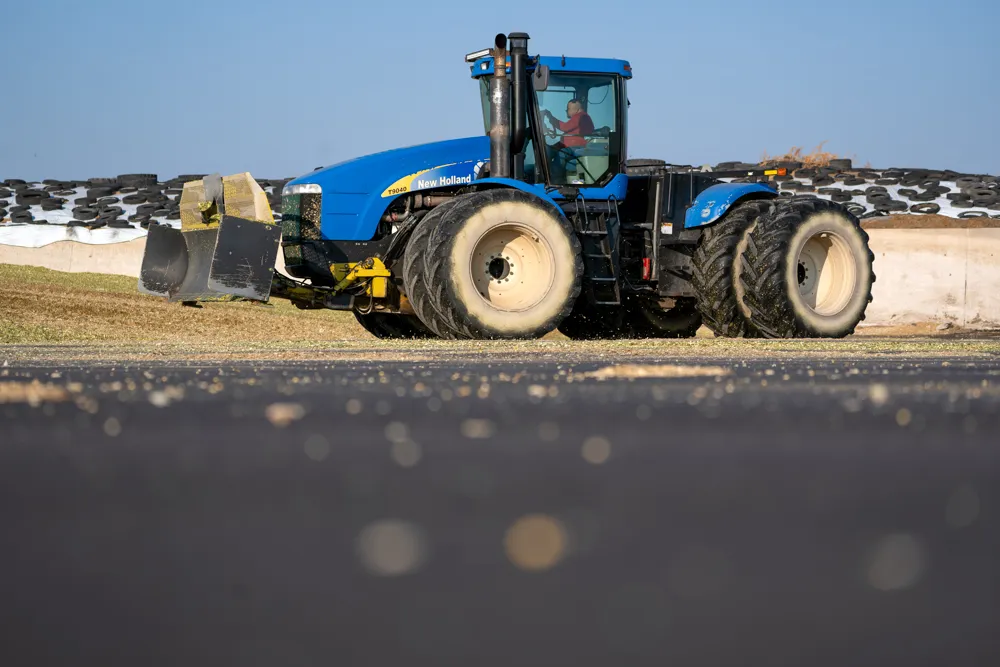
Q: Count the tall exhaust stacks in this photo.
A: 2